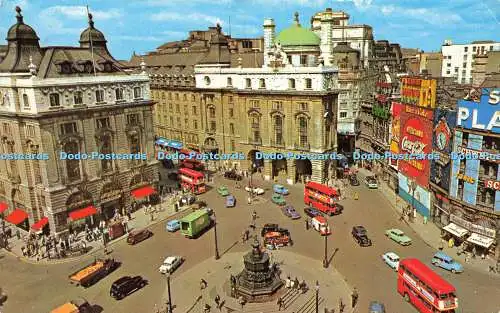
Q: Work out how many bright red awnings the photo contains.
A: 5